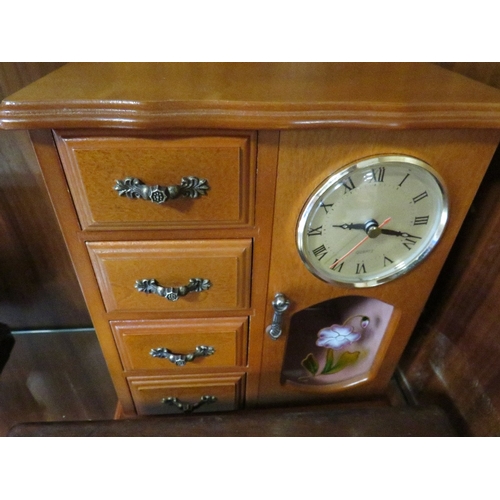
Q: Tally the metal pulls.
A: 5